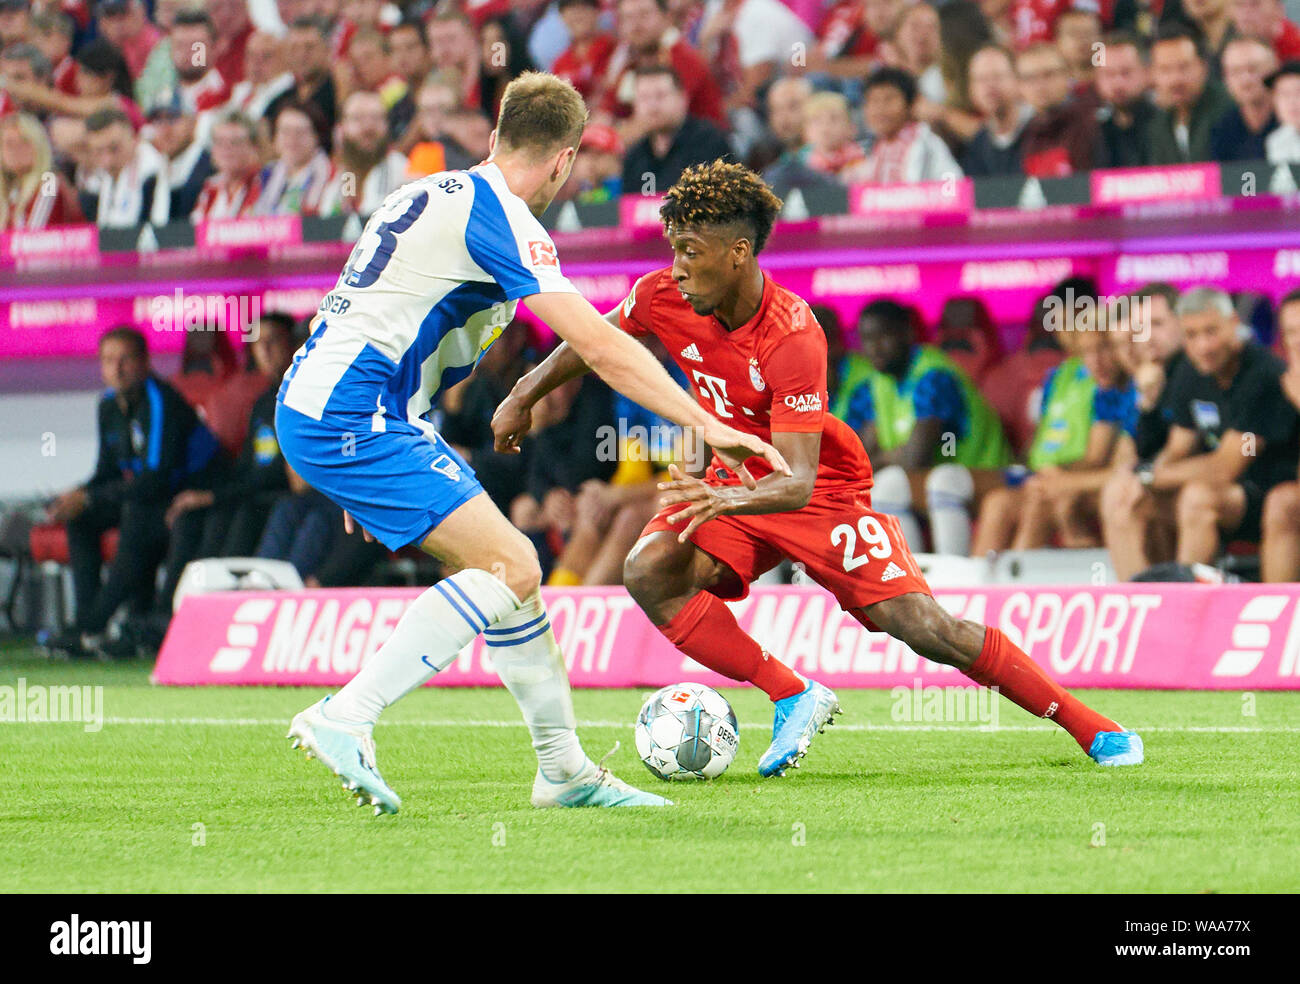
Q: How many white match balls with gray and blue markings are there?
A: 1